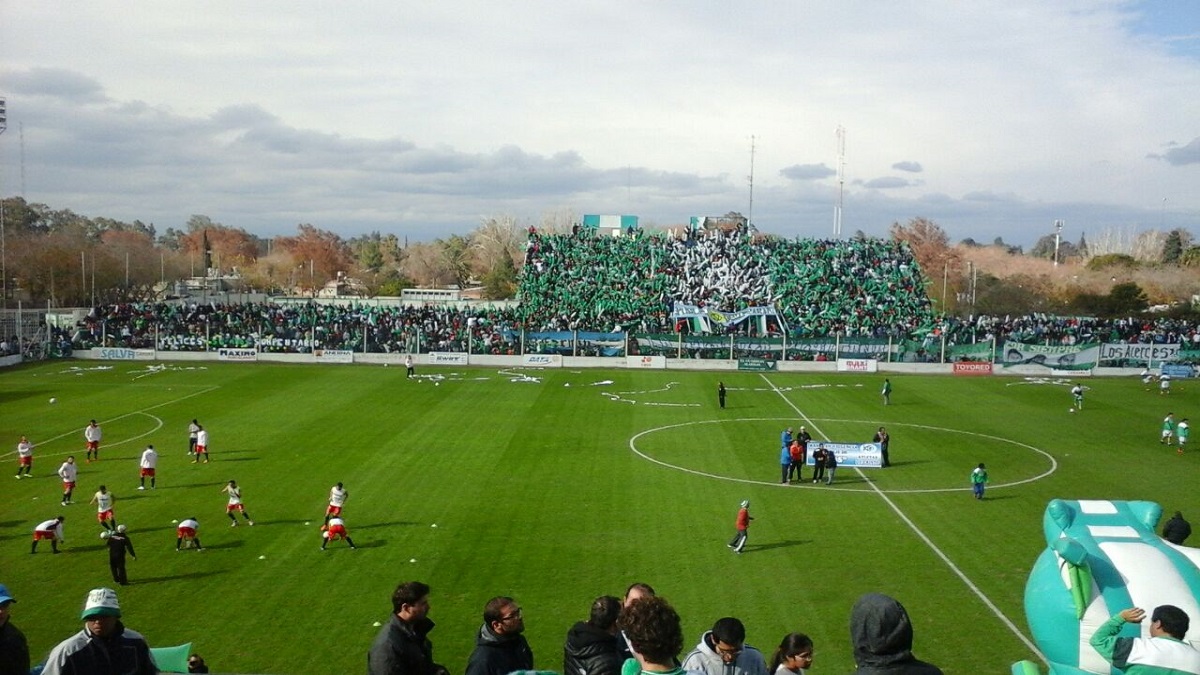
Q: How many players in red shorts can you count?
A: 11